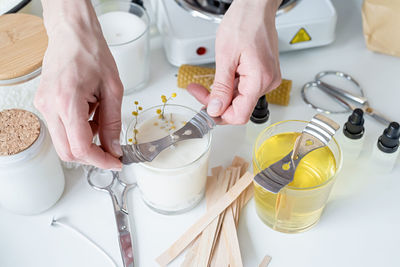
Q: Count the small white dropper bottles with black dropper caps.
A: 3